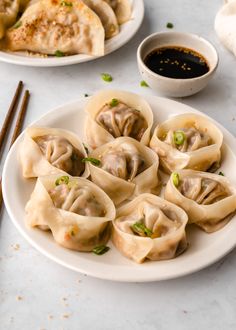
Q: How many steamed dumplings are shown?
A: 7